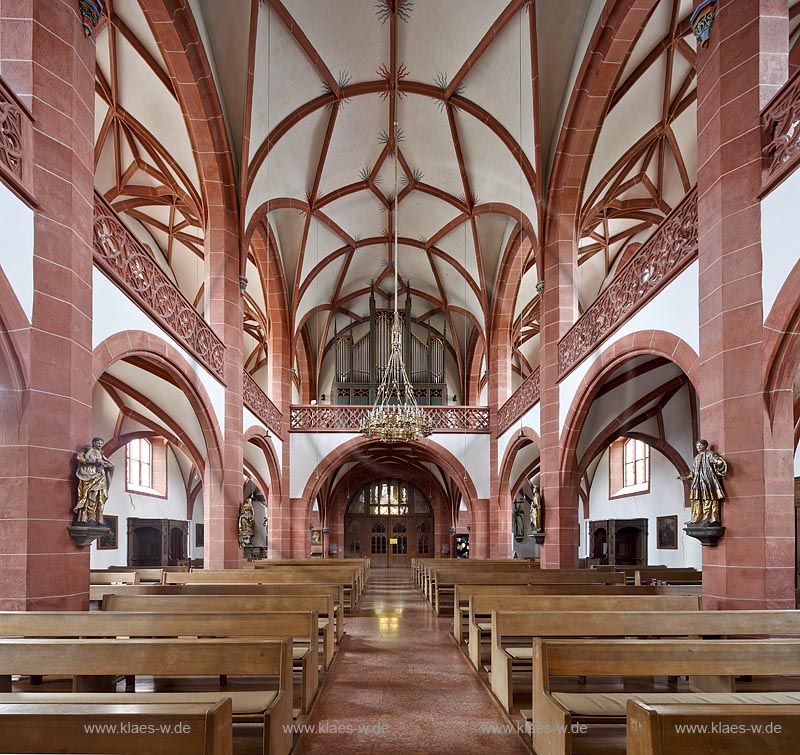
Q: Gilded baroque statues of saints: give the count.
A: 4